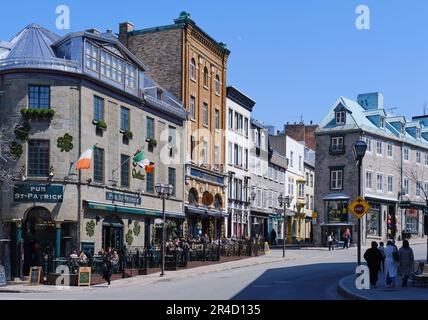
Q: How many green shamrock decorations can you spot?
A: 6